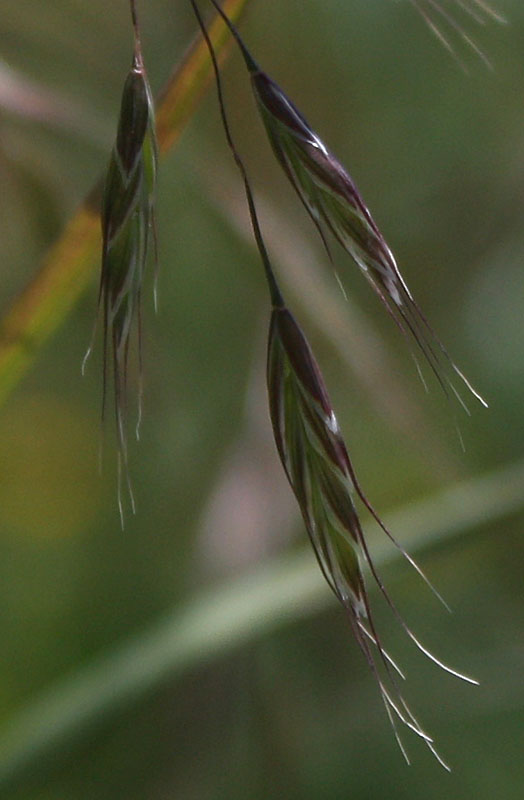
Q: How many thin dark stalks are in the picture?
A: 3